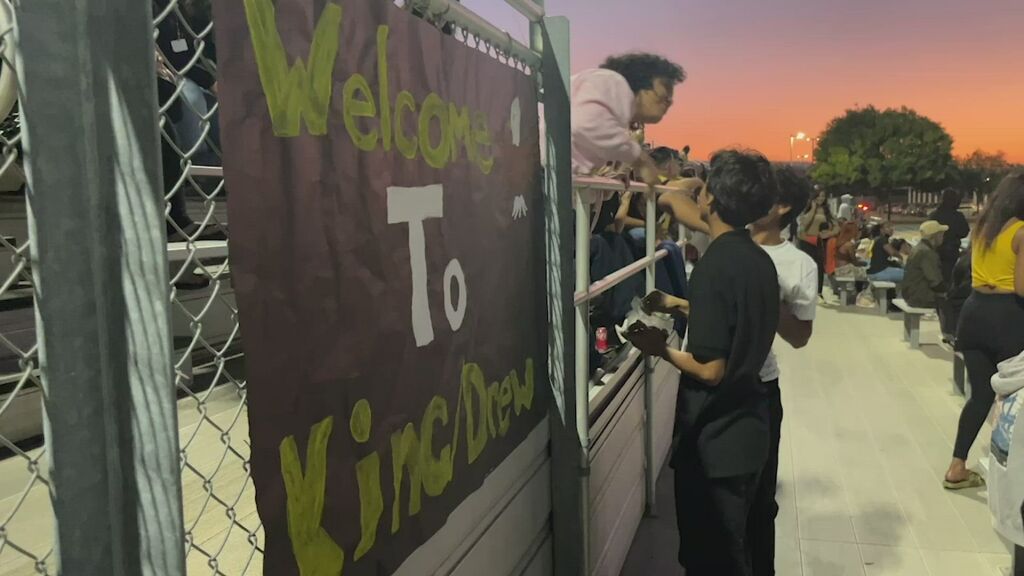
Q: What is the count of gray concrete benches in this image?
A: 4